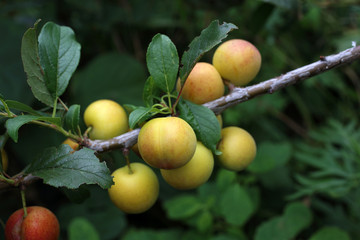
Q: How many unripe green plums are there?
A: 0